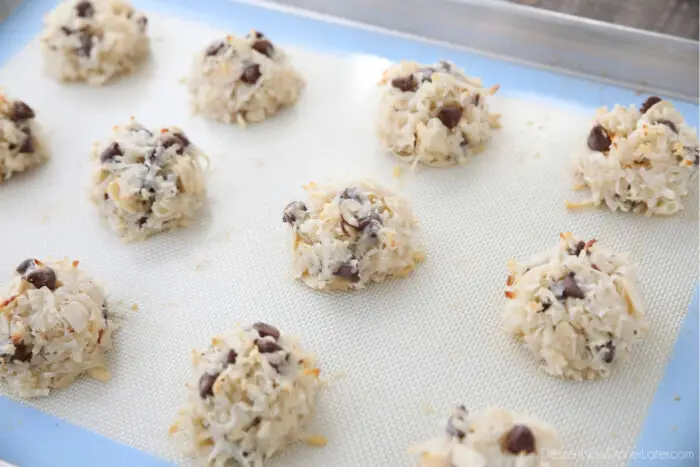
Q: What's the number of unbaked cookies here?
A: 11